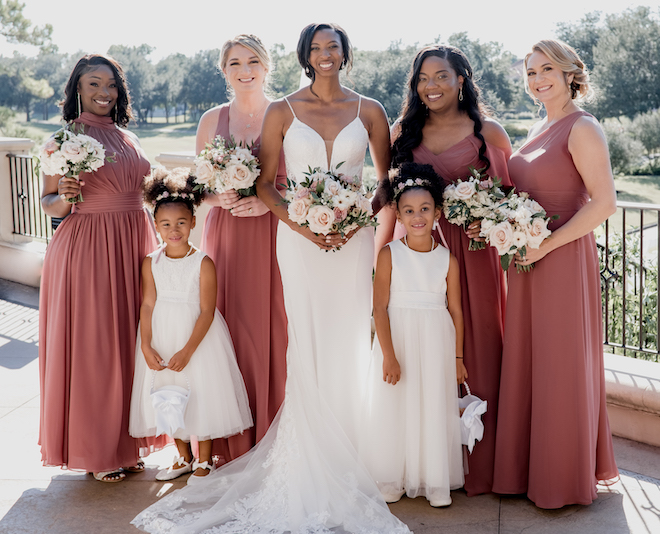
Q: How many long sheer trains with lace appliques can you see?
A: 1